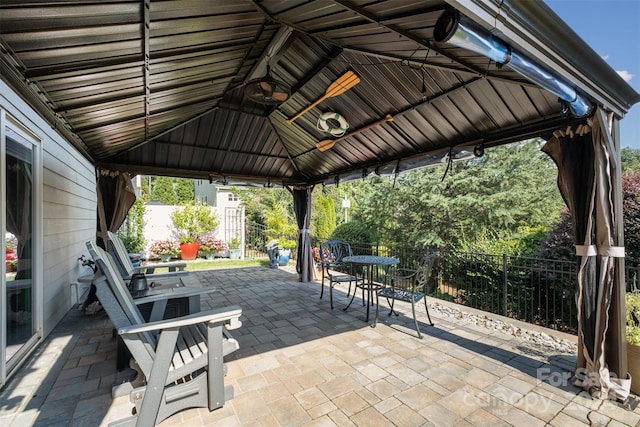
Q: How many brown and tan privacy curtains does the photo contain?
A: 3